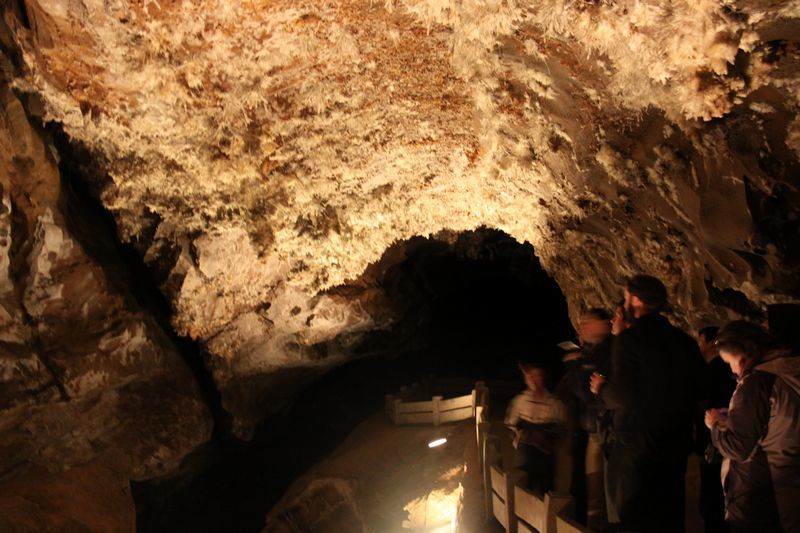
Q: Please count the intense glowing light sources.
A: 2